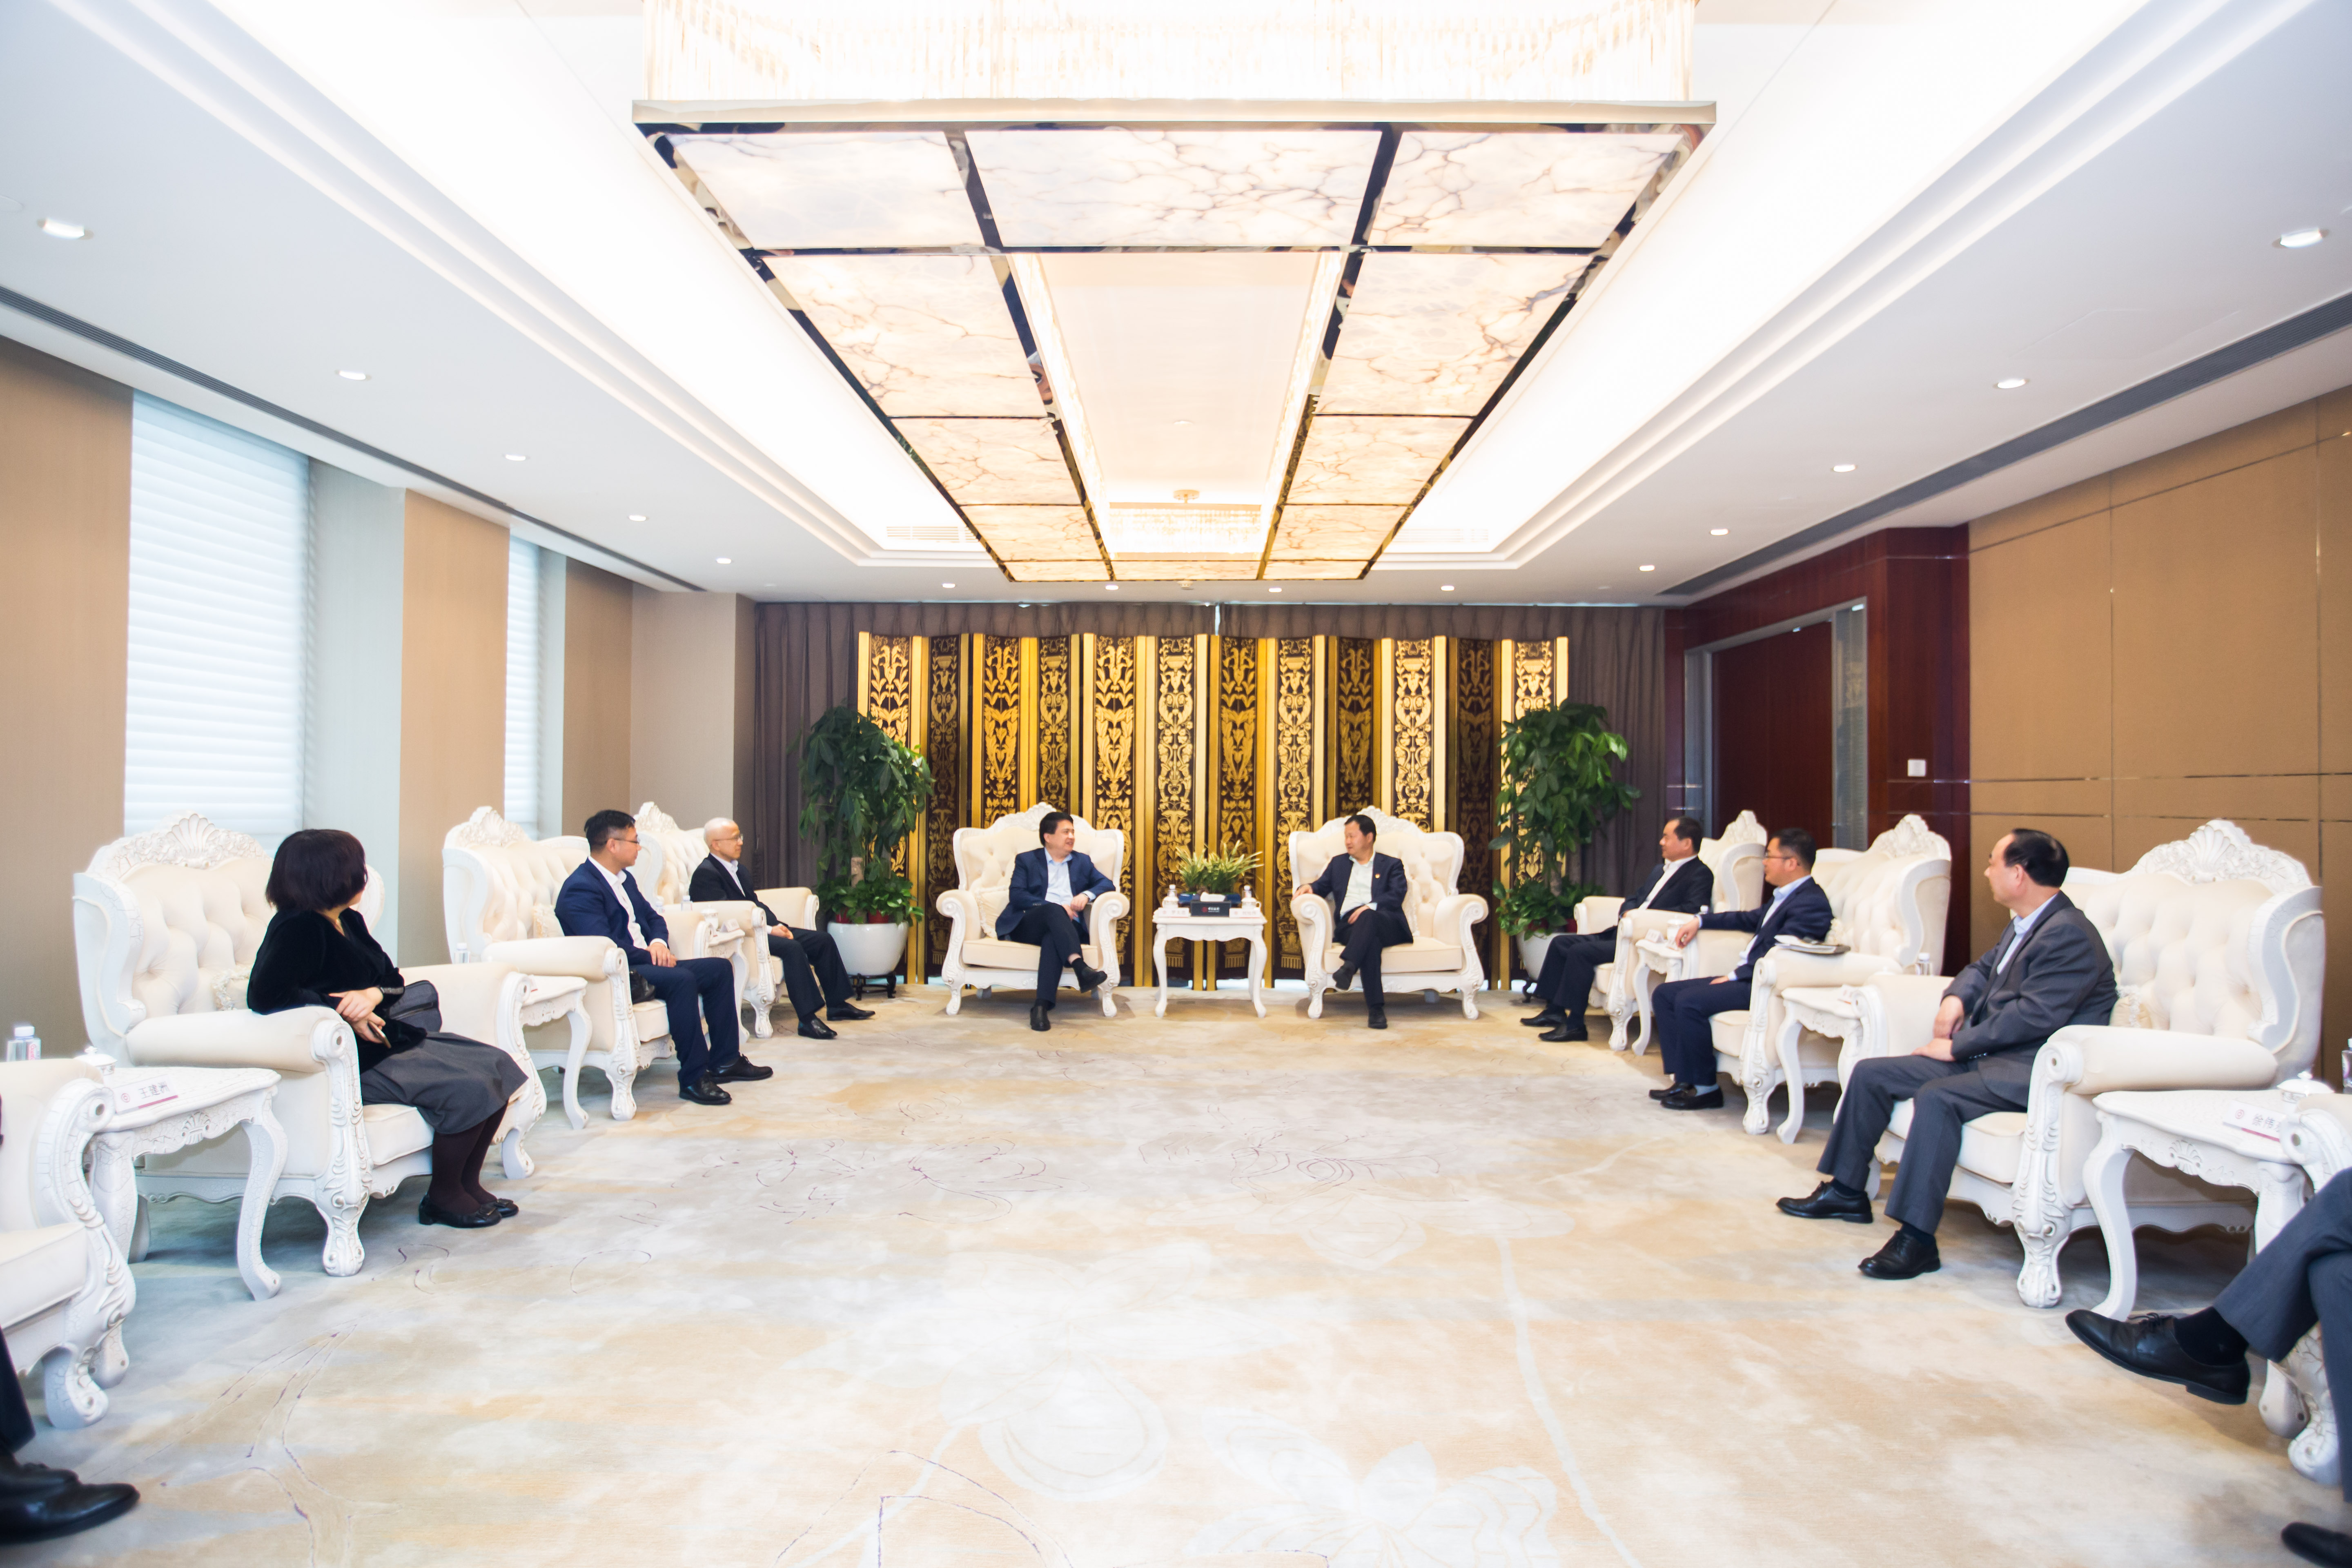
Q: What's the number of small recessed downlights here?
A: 14